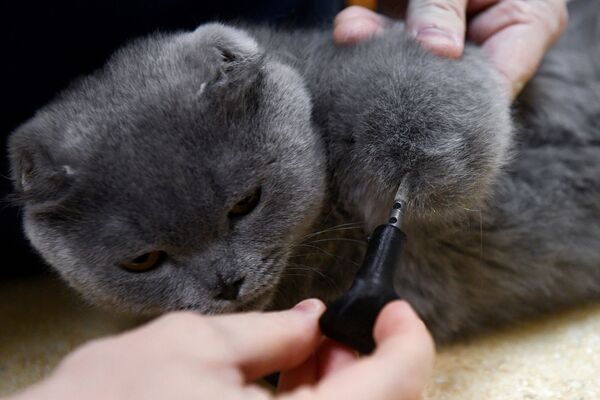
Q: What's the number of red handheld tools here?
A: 0